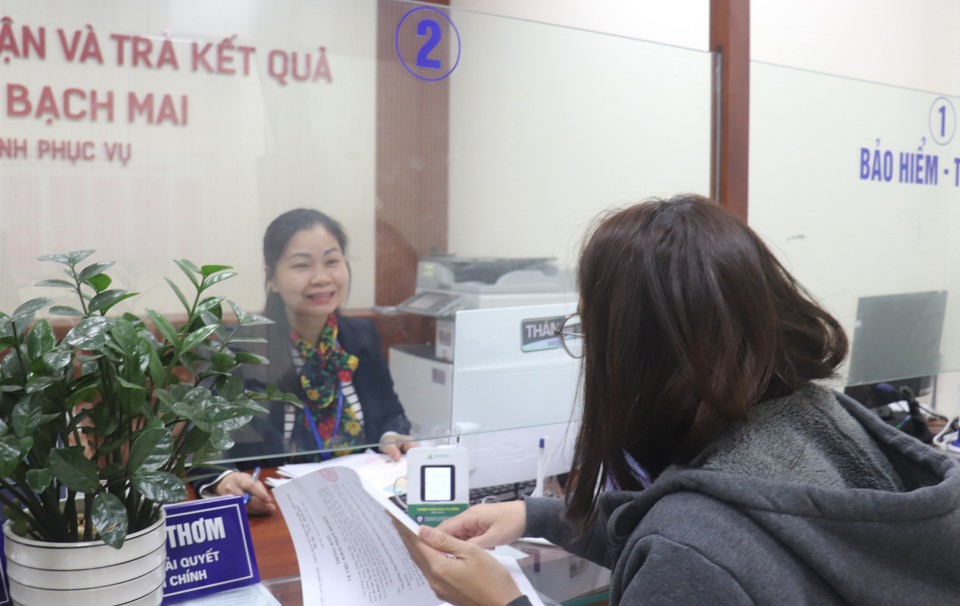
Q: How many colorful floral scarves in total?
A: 1